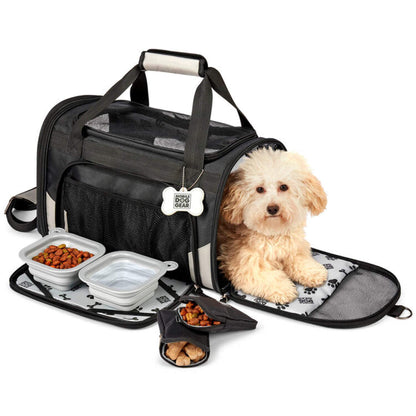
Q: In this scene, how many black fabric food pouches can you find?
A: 2